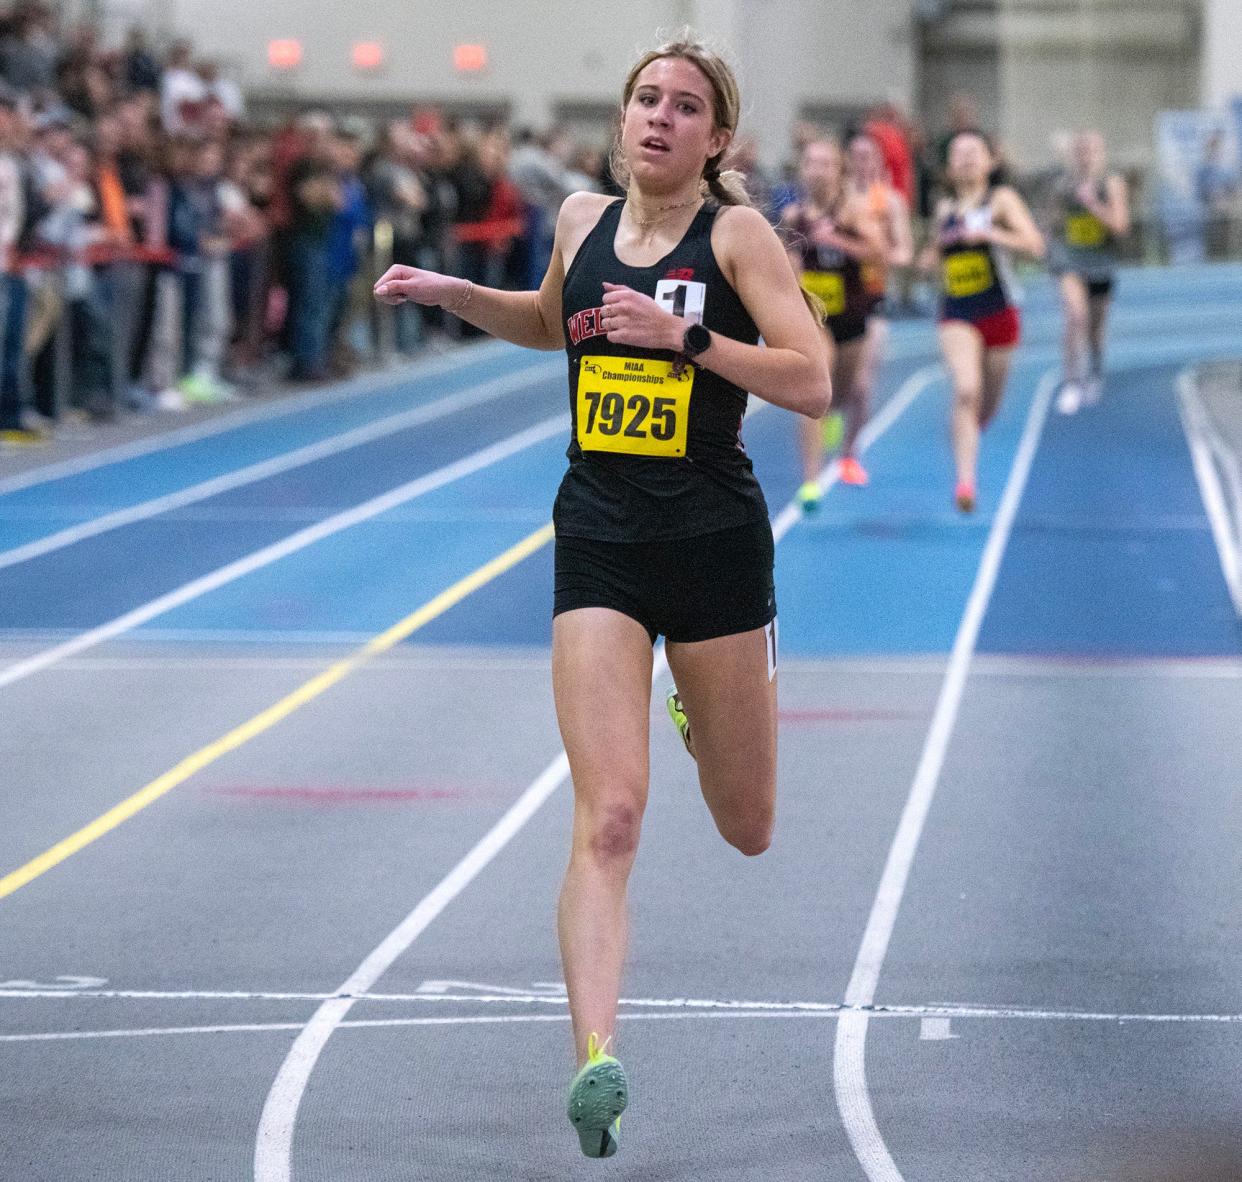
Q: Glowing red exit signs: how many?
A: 3